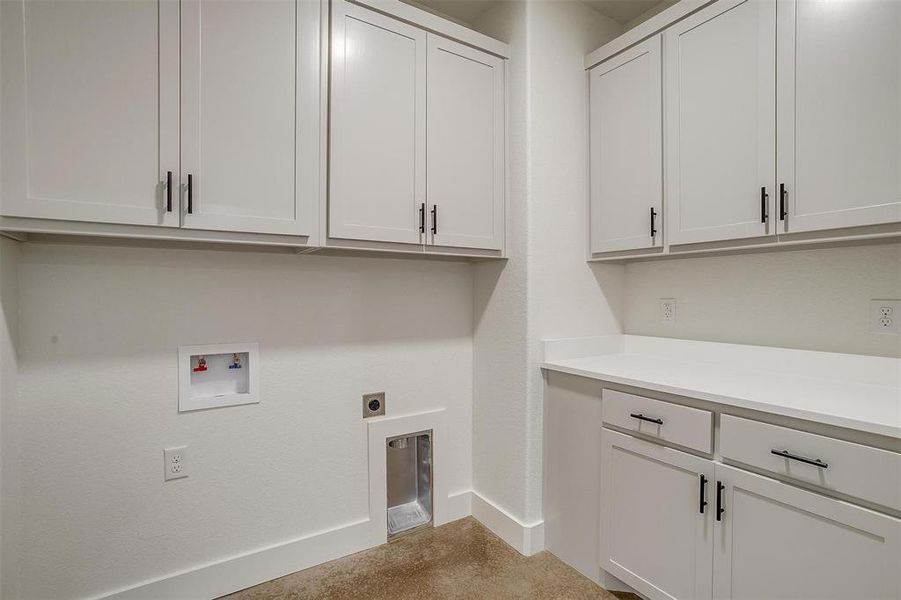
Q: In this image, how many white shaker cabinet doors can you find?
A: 9